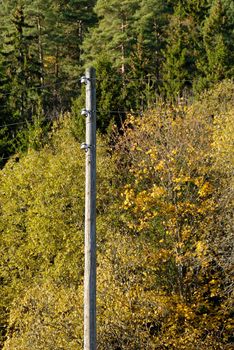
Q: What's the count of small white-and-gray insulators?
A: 3